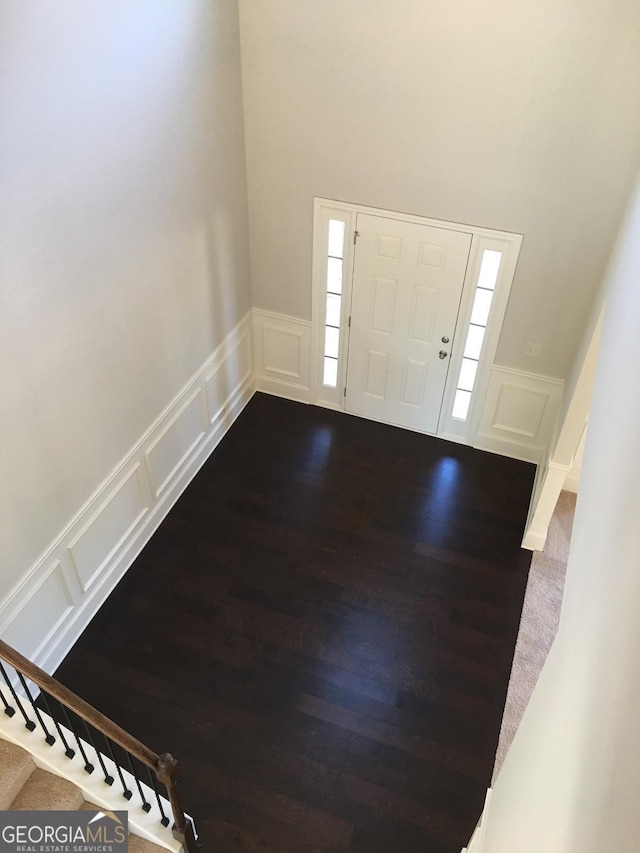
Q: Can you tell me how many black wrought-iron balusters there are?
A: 9